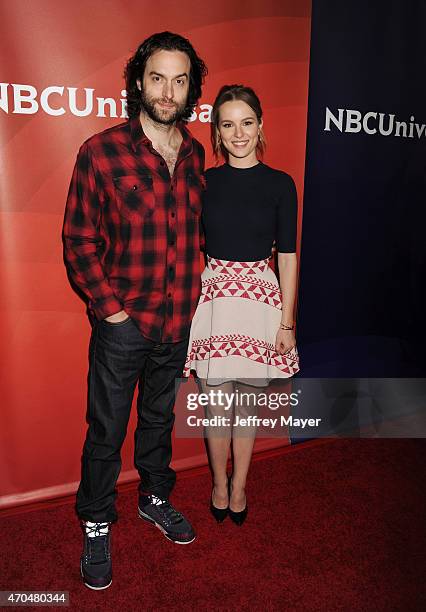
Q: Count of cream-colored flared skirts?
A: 1